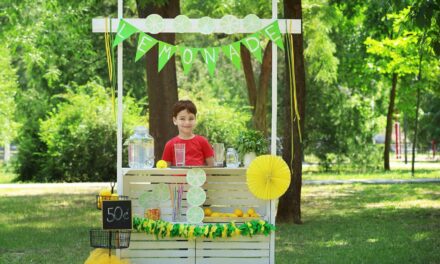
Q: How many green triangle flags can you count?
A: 8